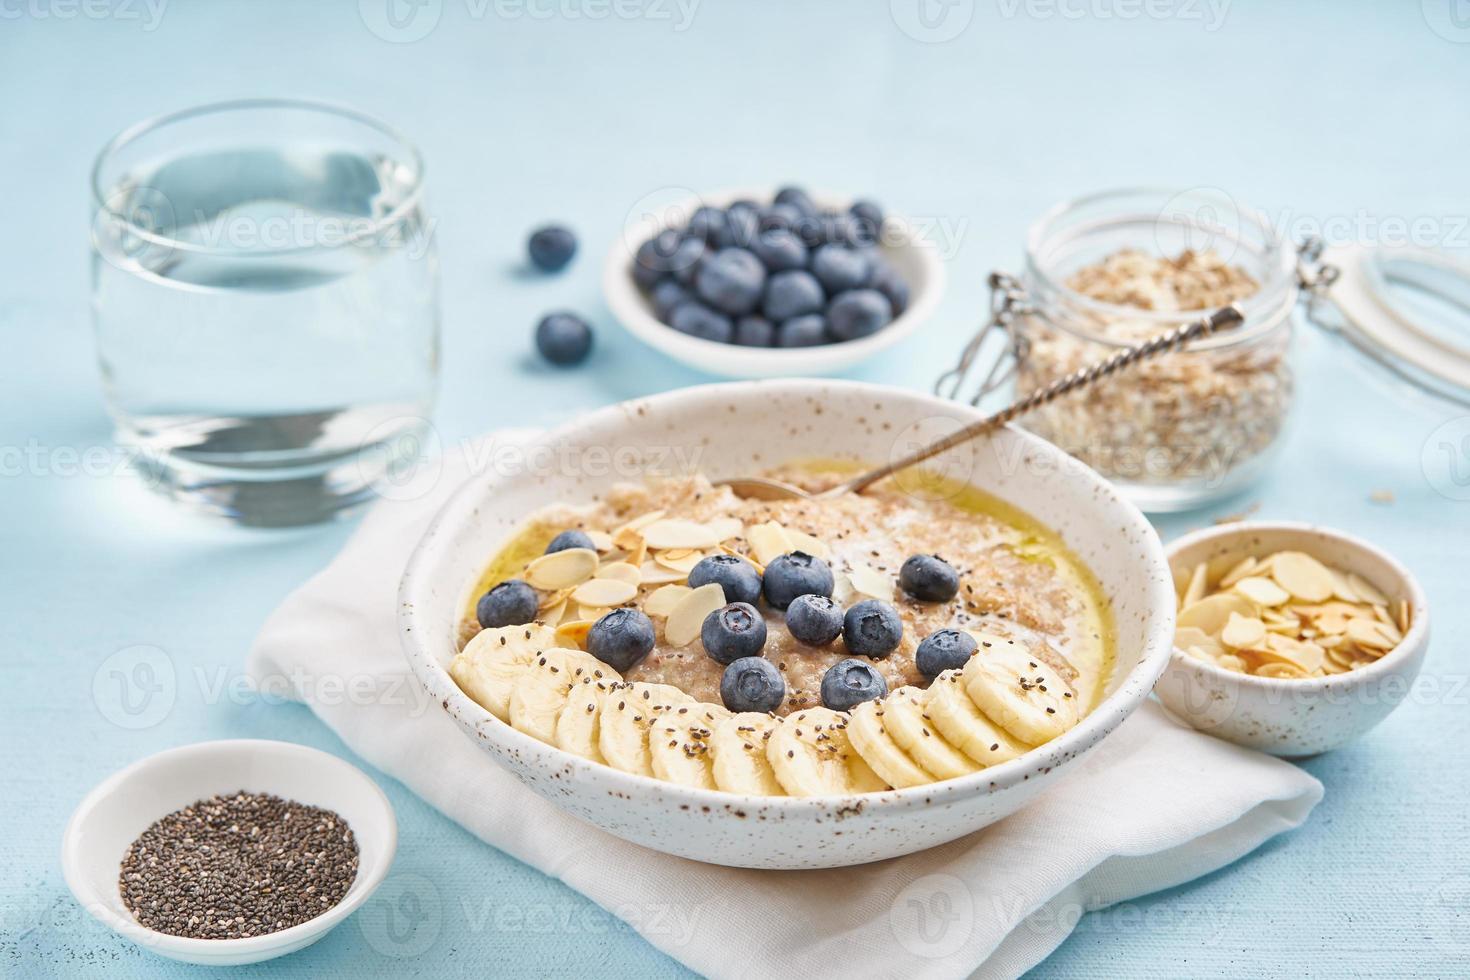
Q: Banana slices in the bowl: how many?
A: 11